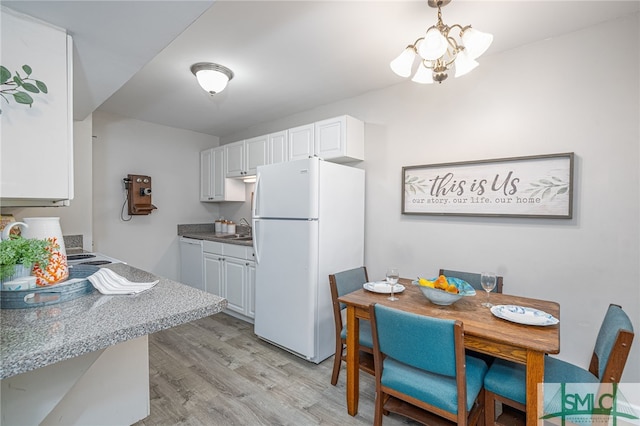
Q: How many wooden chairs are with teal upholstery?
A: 4